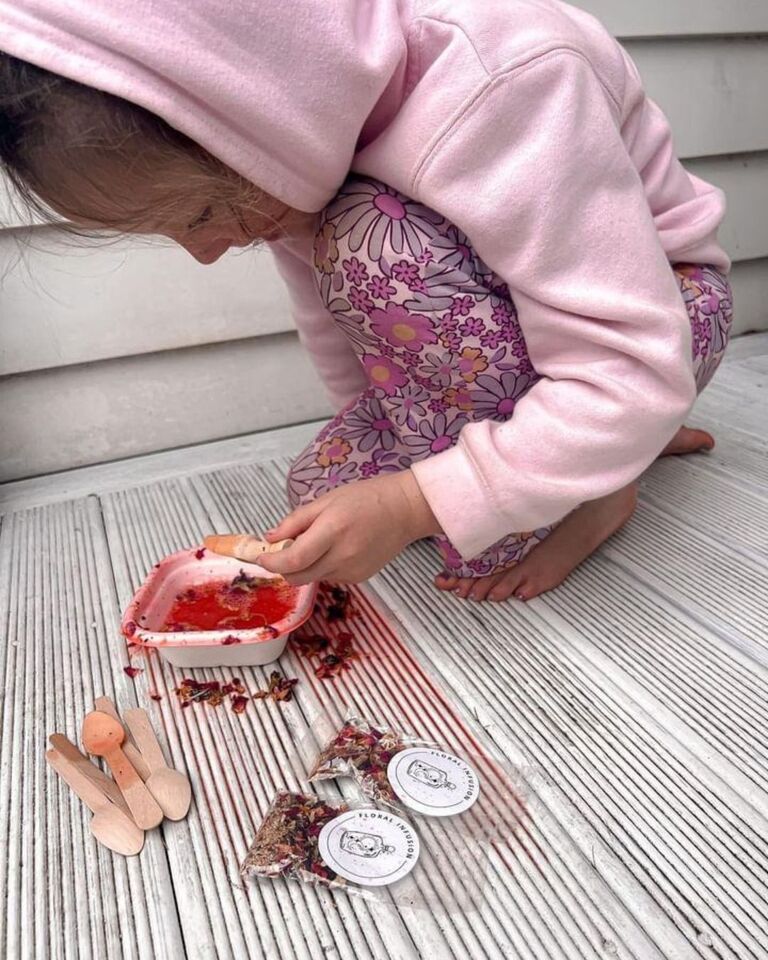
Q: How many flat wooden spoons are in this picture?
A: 5